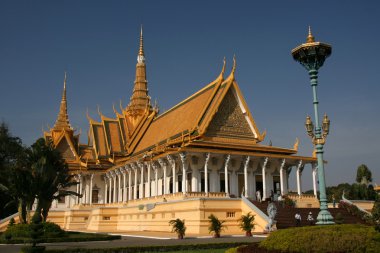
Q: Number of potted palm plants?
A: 3